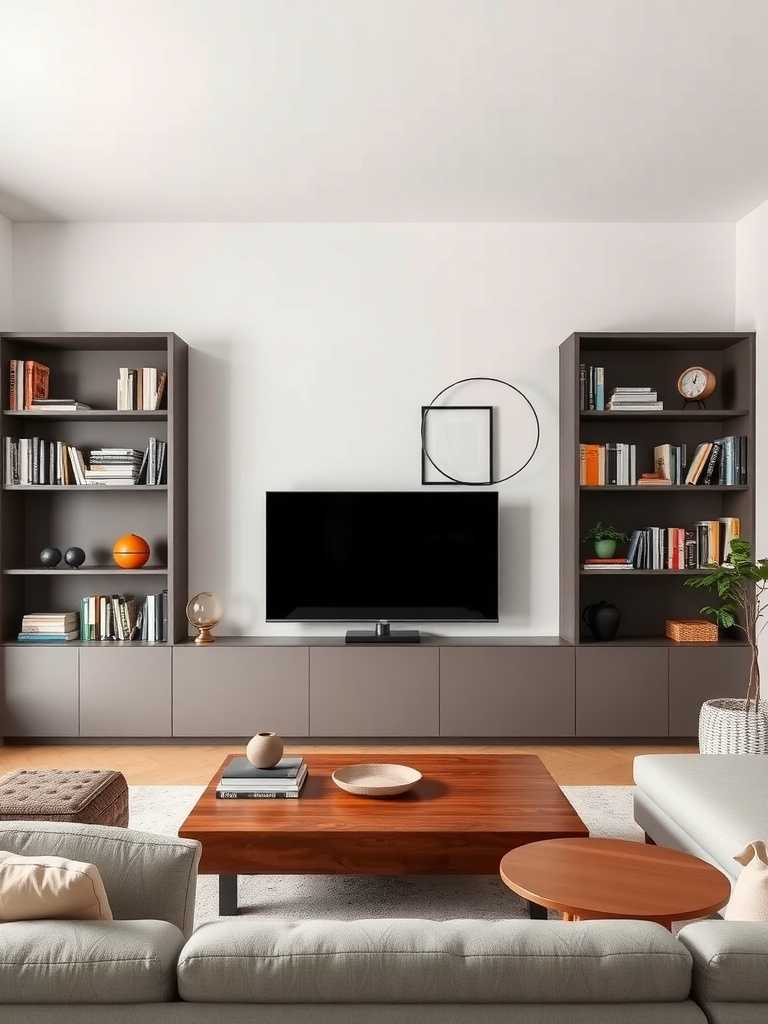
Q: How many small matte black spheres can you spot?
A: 2